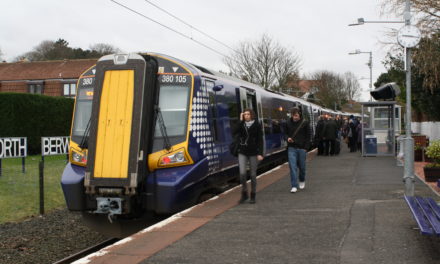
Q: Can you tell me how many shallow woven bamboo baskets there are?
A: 0